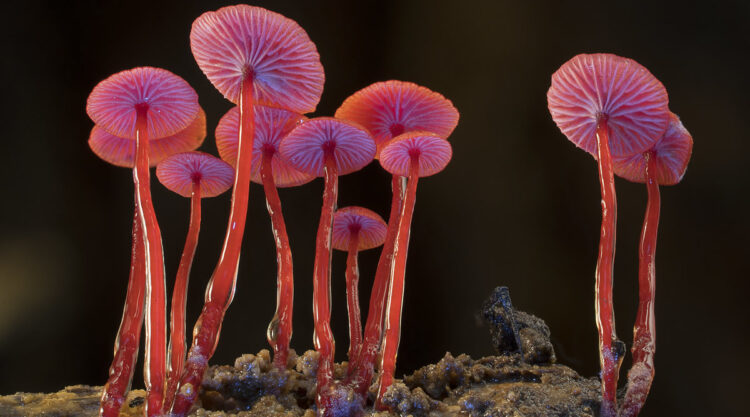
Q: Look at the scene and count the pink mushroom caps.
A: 11